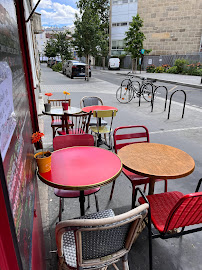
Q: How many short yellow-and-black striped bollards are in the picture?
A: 0